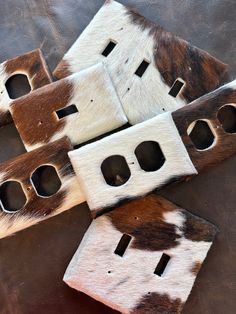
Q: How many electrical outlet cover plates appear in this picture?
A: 4